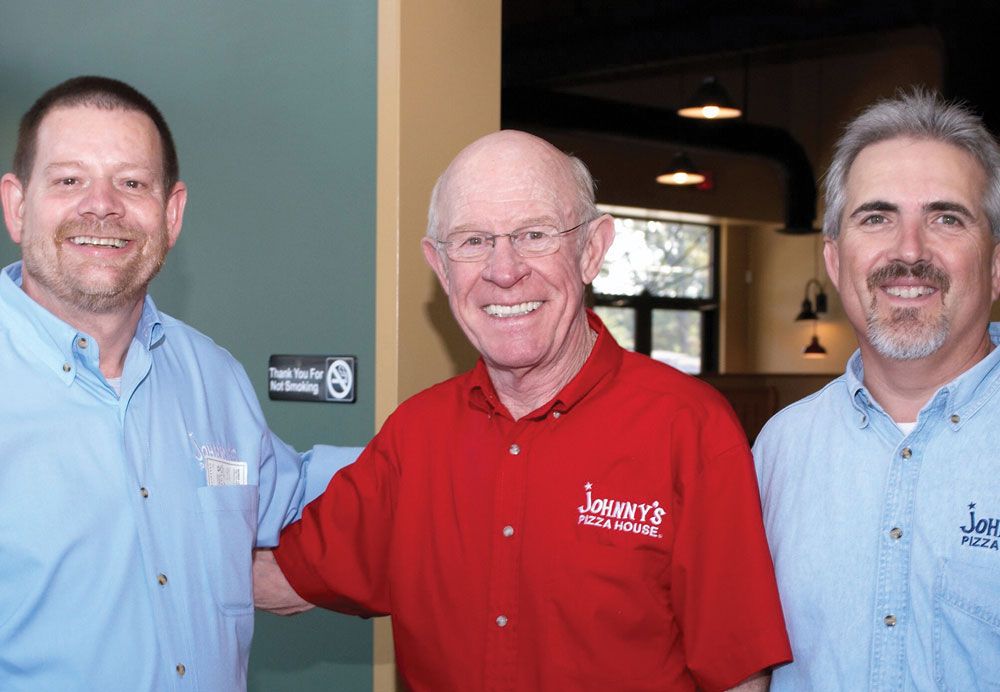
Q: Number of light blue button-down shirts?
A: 2